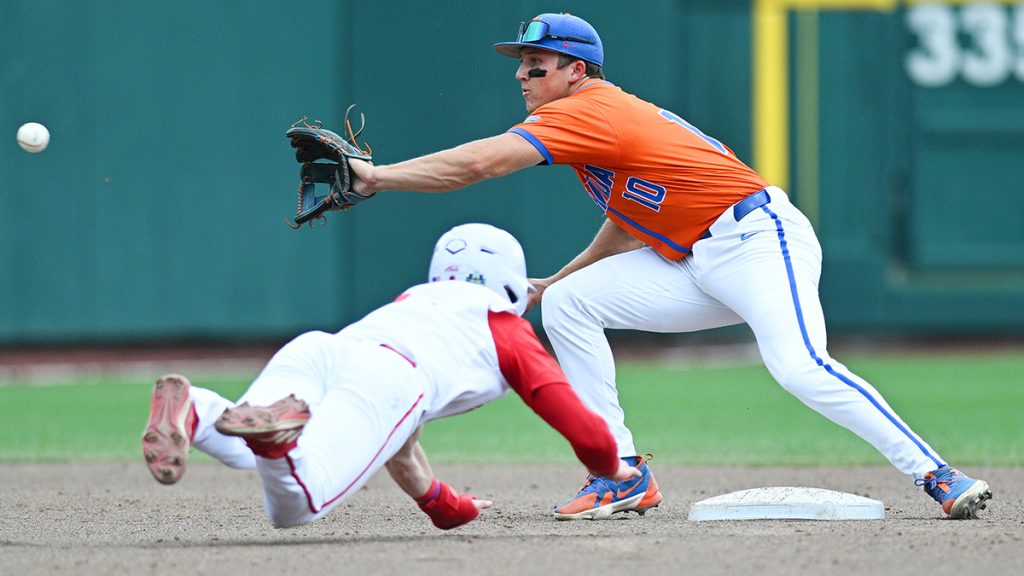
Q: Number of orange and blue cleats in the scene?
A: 2